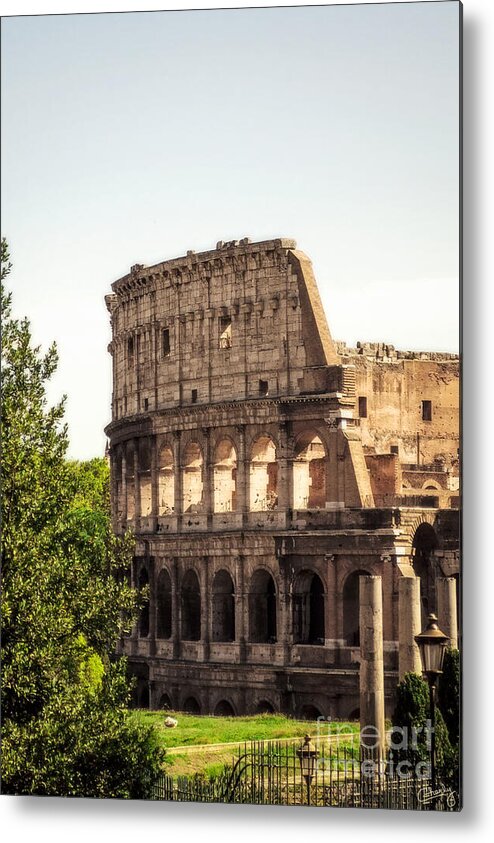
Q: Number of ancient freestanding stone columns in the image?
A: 3